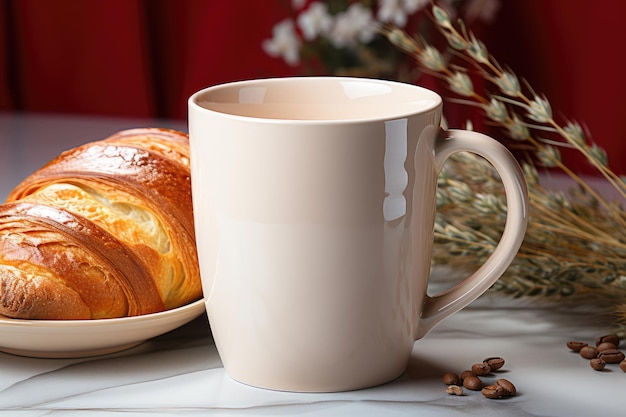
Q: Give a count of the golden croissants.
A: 1